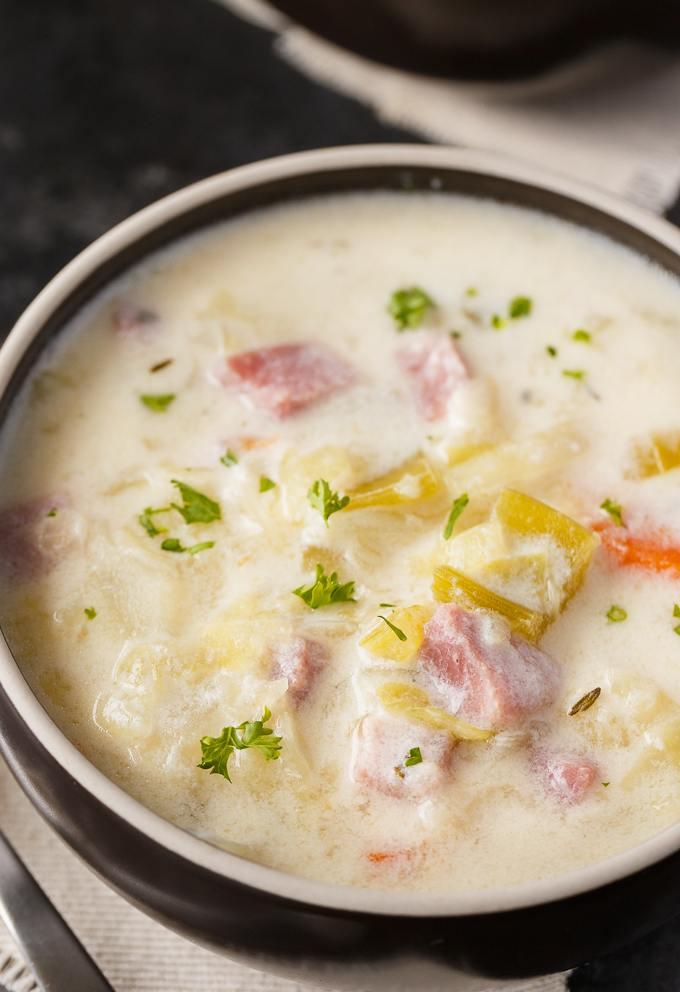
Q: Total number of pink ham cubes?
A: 8